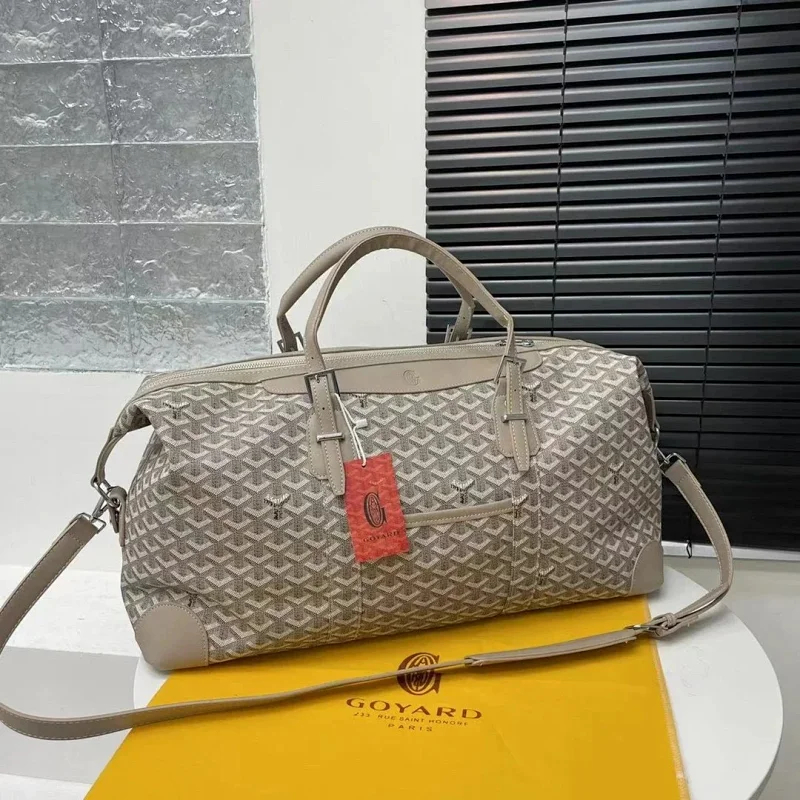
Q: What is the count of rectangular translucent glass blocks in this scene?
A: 10